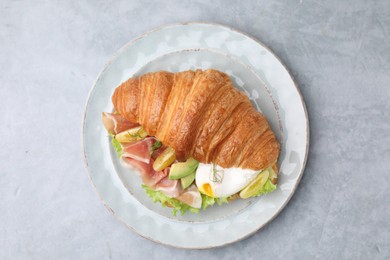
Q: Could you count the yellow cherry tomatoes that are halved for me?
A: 3